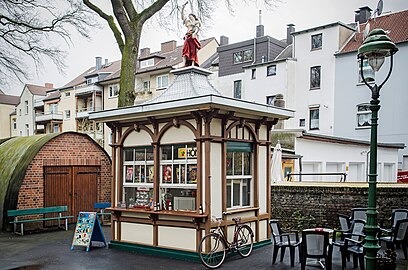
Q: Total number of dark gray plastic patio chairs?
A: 7